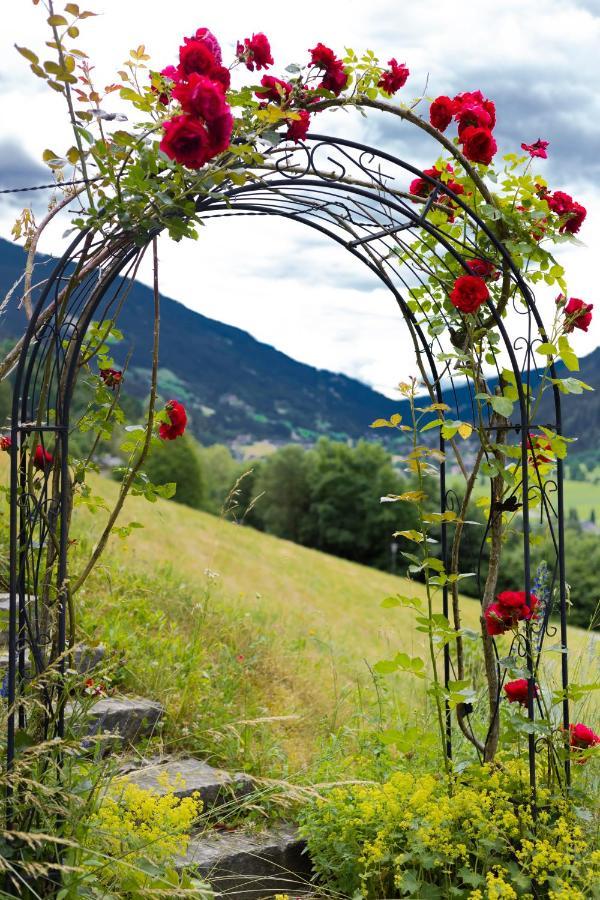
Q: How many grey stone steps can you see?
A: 5